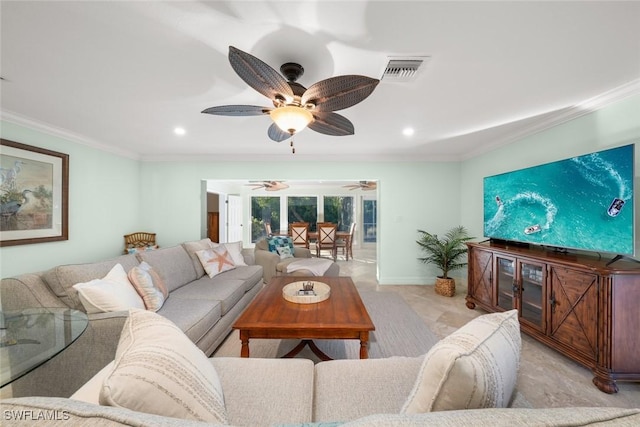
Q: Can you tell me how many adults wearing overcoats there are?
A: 0